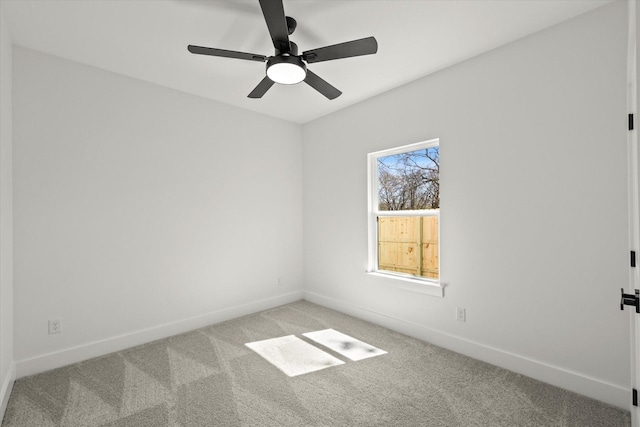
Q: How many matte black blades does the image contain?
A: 5